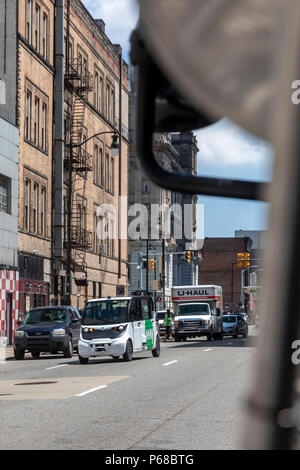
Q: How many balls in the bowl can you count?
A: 0